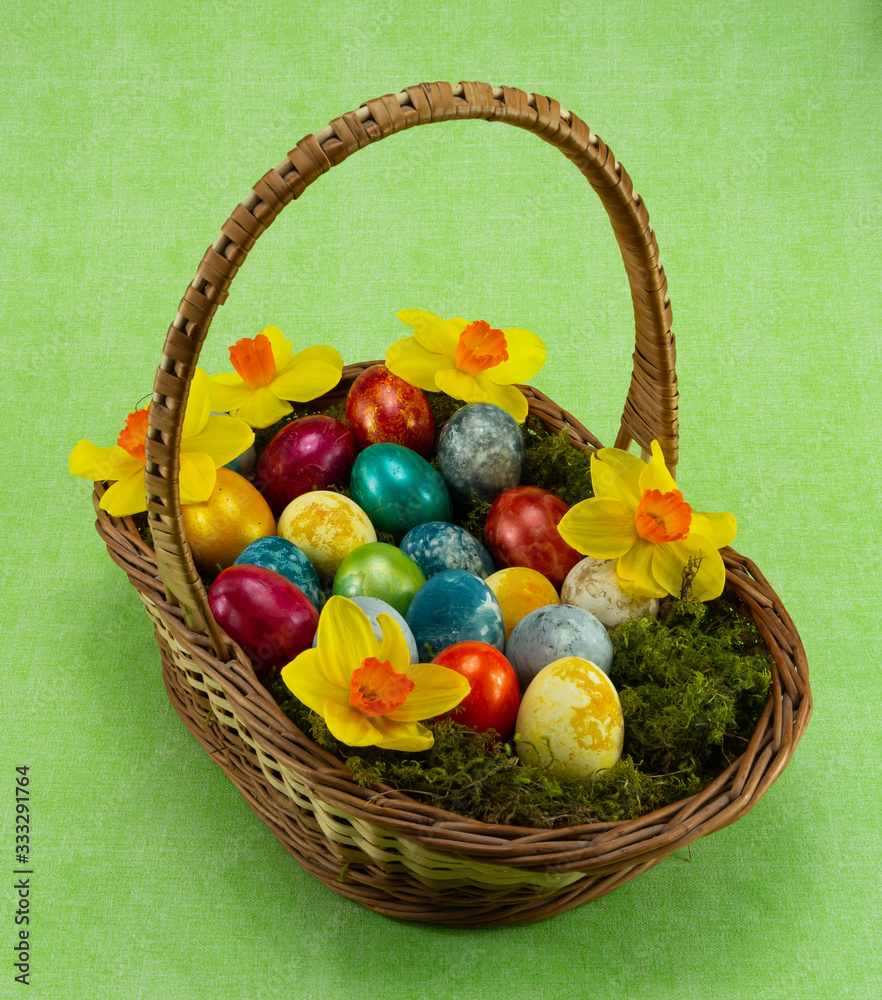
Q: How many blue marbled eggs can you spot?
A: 3